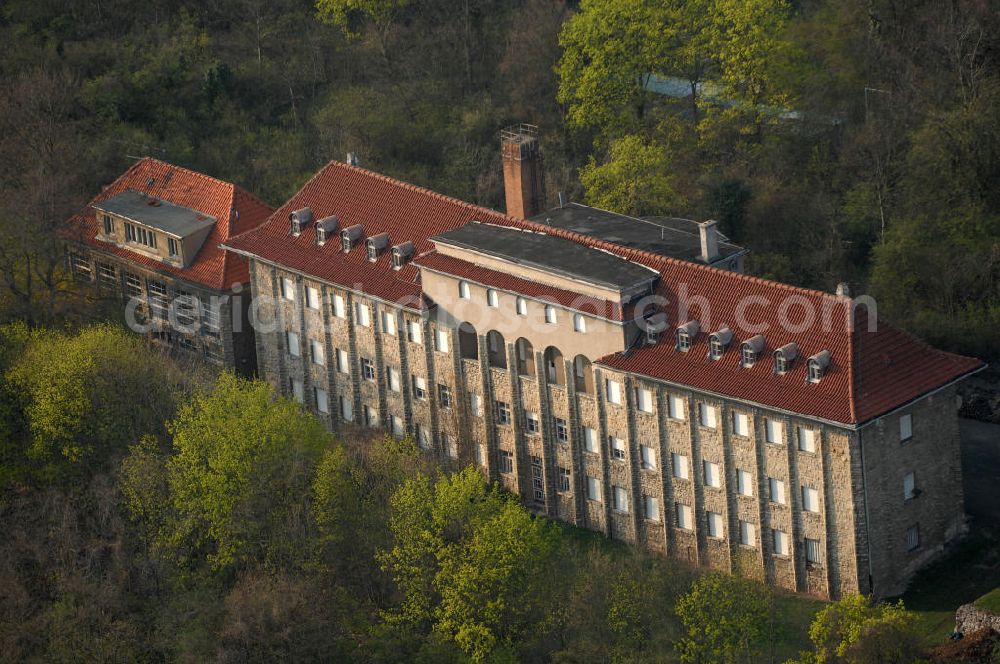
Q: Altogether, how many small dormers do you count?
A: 11